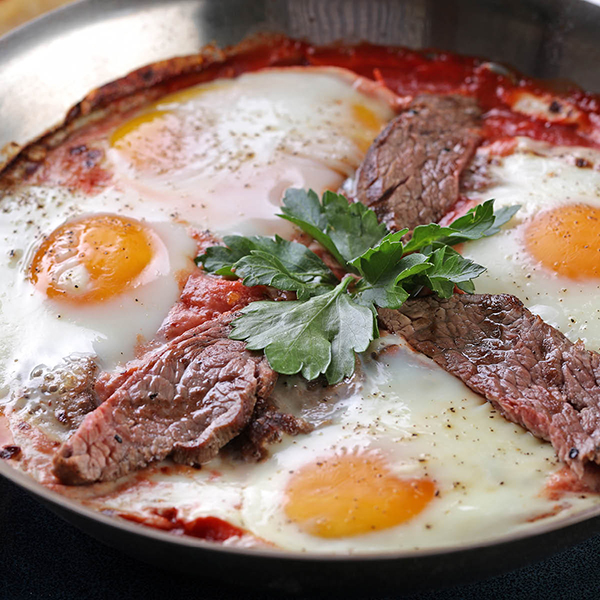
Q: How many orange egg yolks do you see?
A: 3